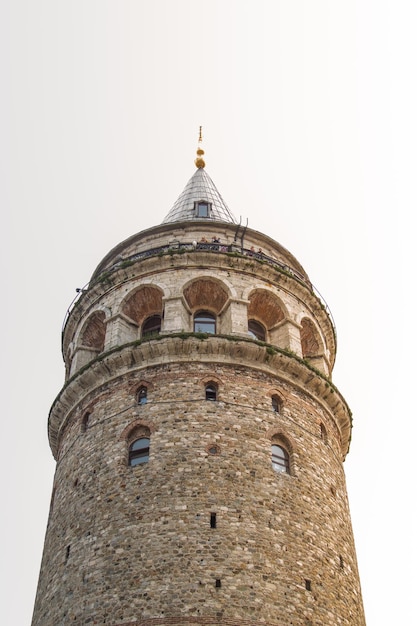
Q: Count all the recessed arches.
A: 5